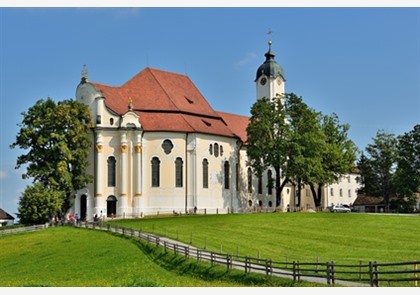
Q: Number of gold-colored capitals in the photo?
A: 3